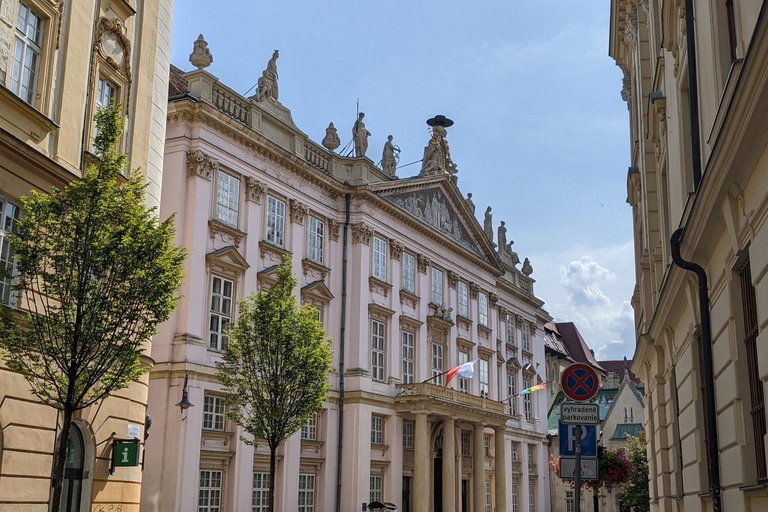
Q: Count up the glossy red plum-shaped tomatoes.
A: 0